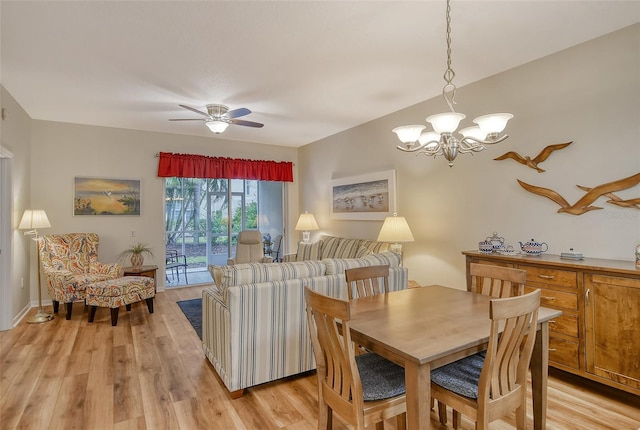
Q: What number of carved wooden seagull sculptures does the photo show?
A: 3